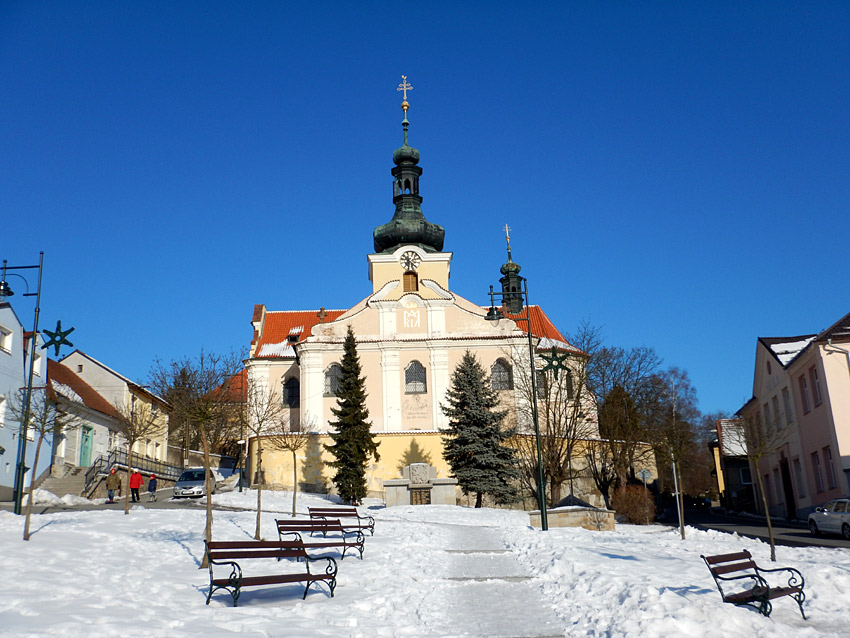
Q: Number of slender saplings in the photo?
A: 7